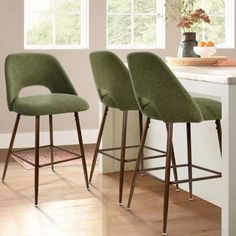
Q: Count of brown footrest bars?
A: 12